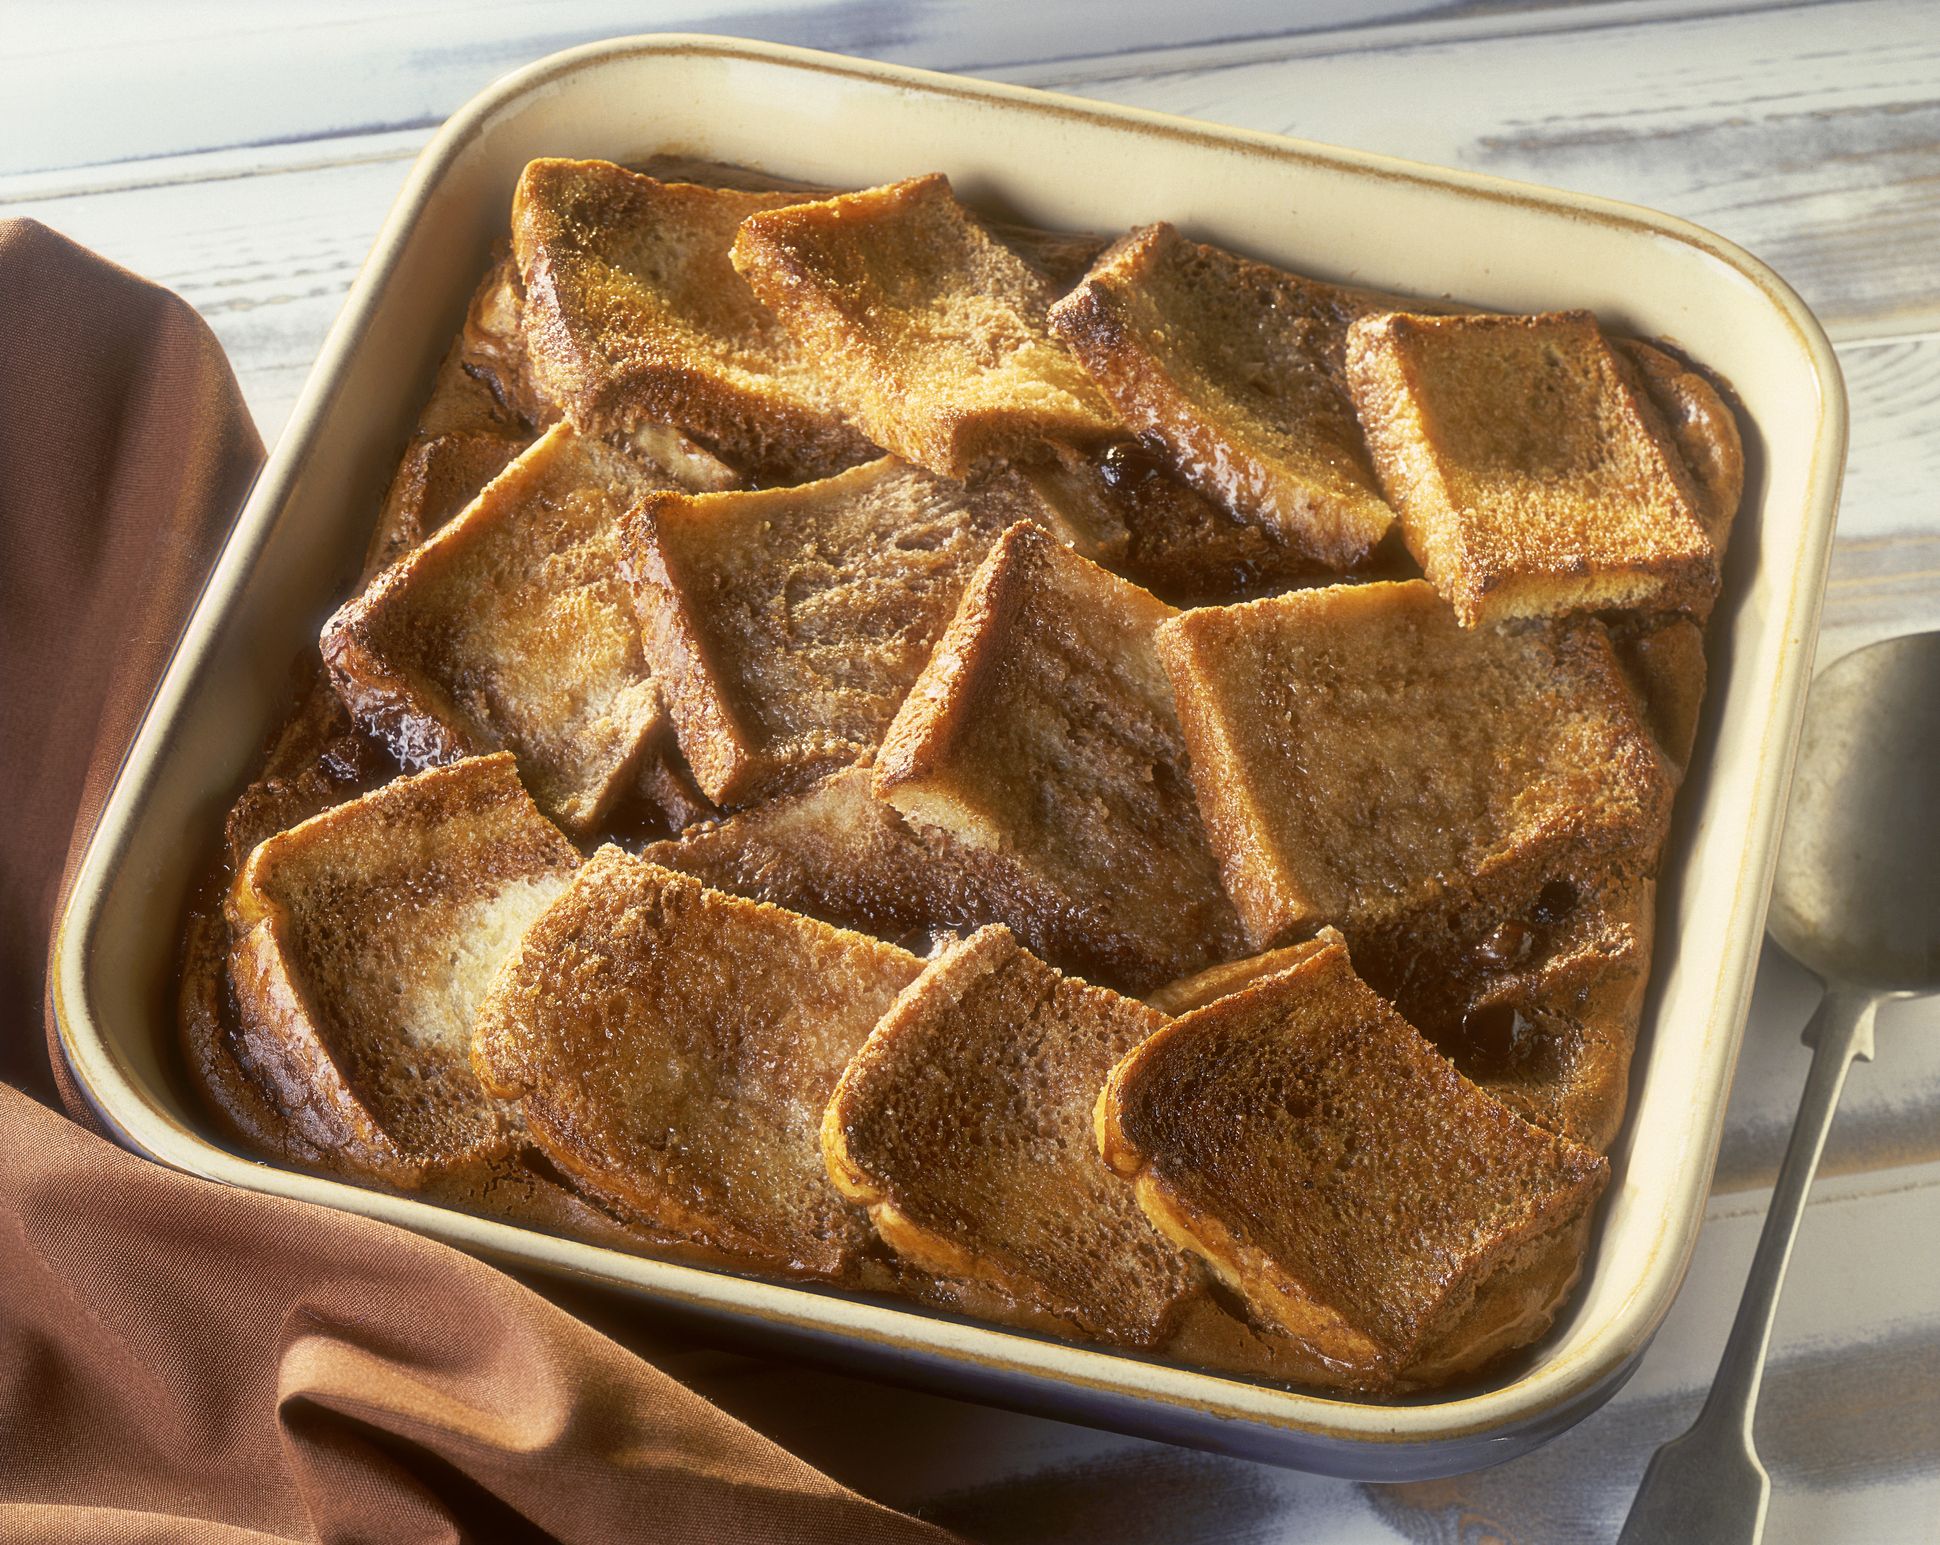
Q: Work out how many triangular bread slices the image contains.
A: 0